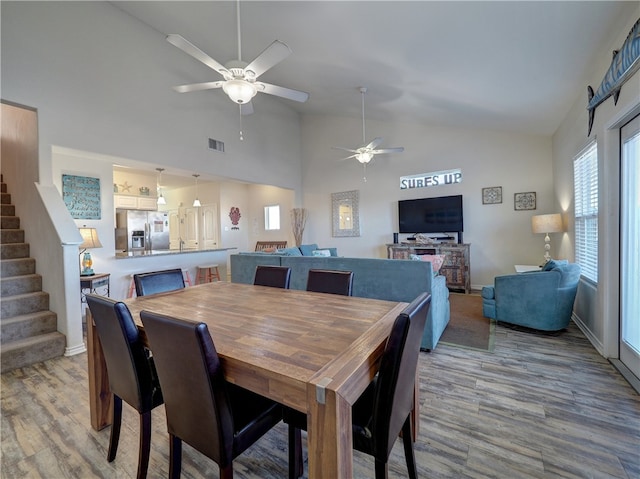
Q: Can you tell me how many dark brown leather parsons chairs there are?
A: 6